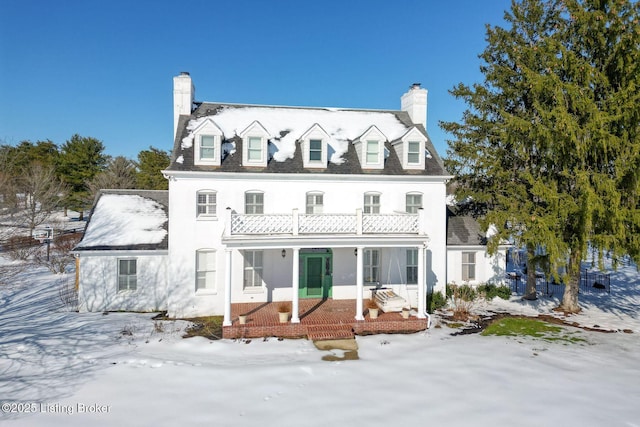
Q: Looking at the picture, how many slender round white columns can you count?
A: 4